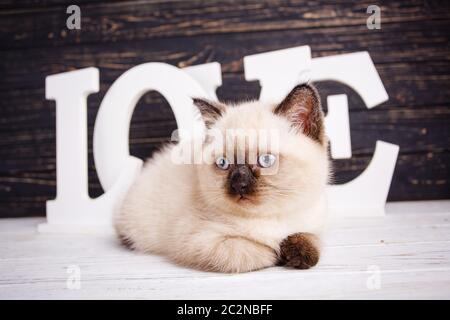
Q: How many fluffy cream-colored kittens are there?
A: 1